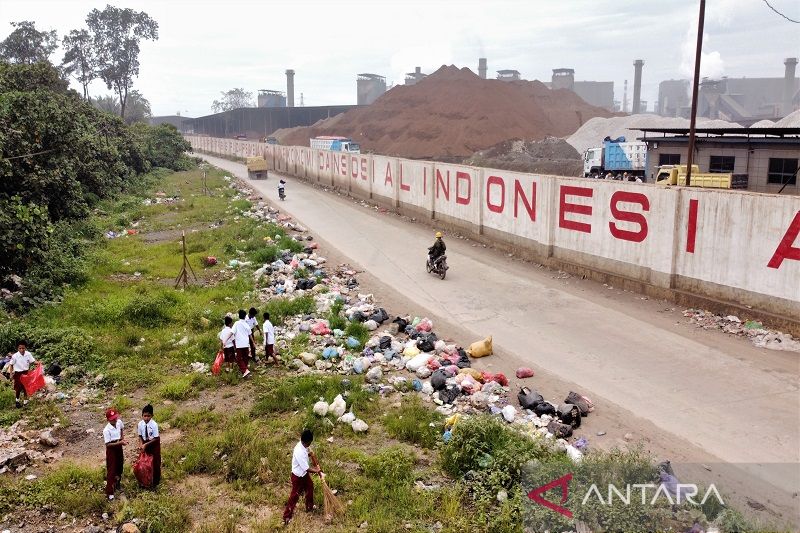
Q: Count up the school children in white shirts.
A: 8